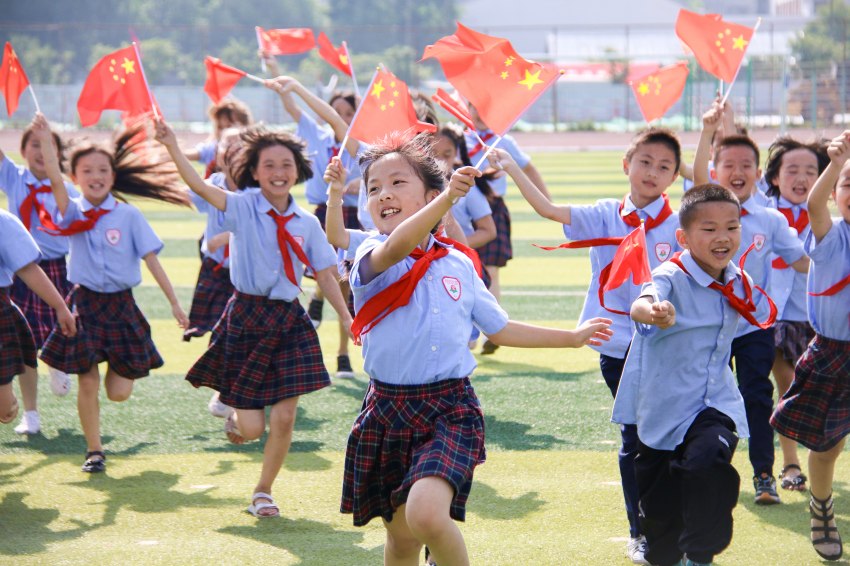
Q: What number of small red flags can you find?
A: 11